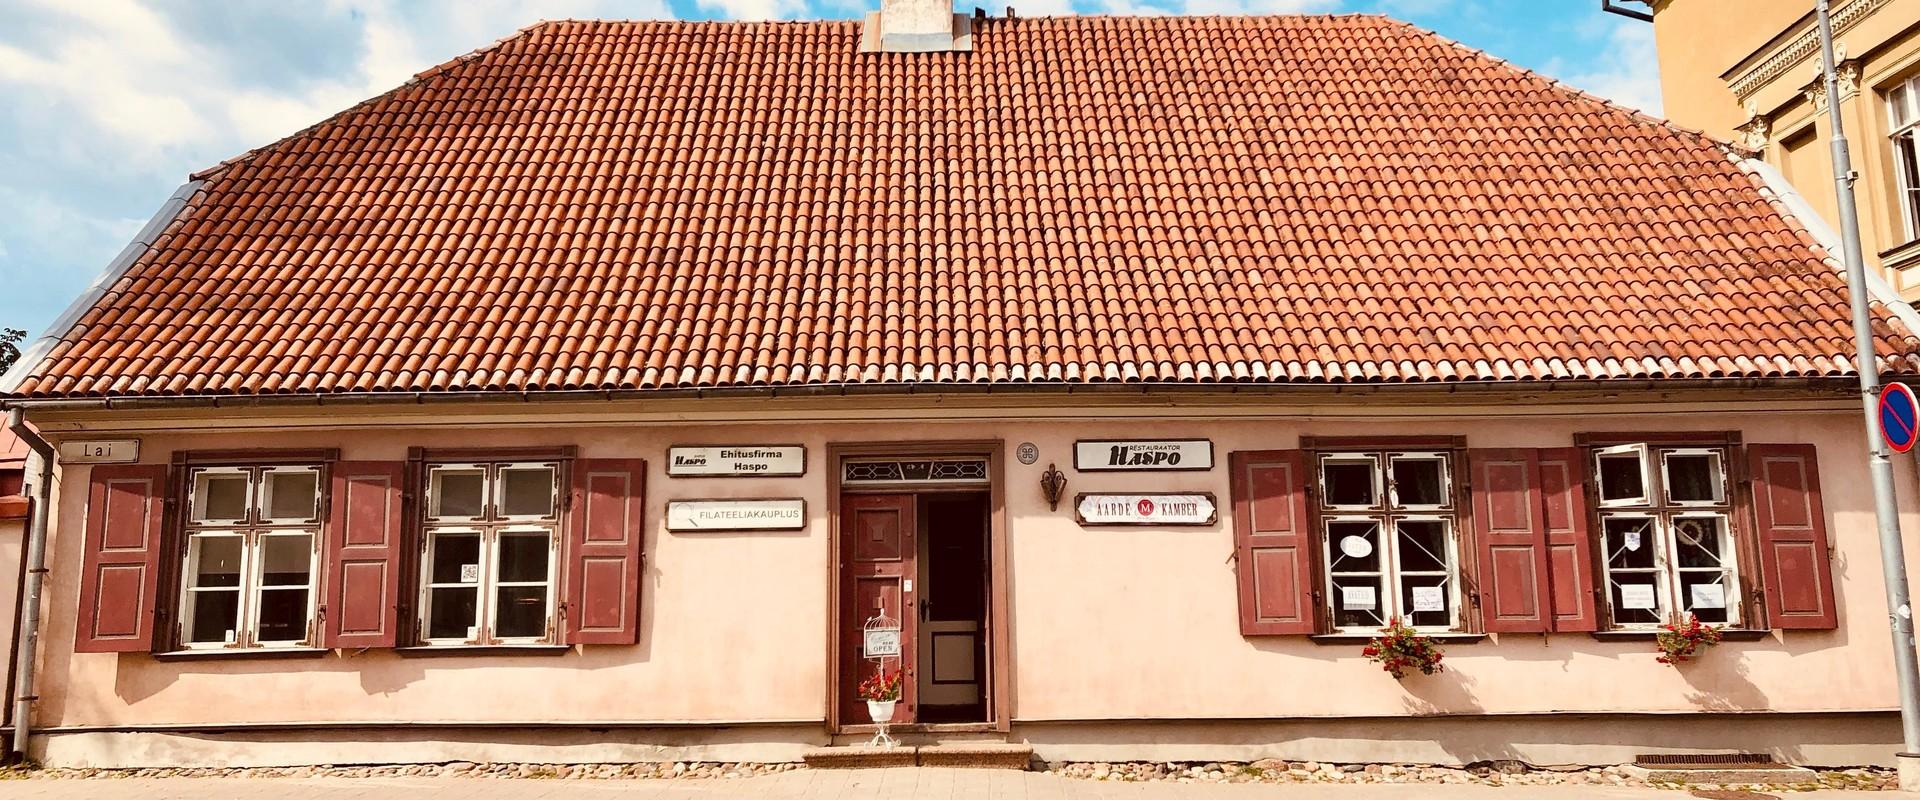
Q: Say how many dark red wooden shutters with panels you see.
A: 7